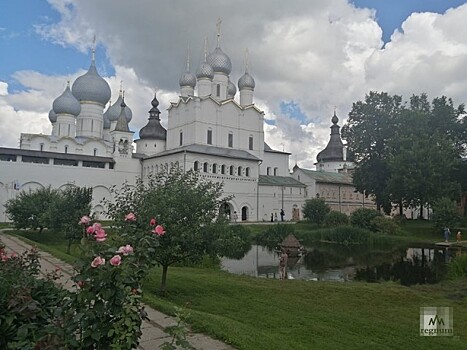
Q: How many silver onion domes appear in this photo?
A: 10